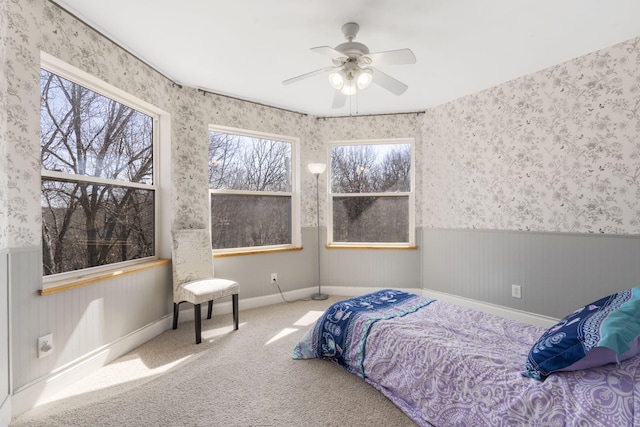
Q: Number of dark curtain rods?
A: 3